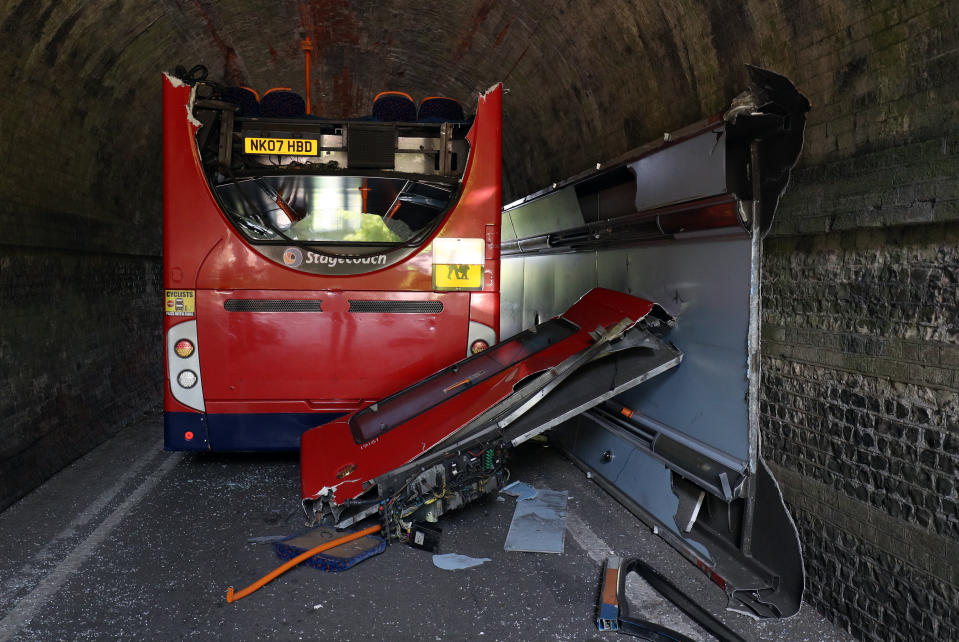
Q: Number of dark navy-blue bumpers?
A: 1